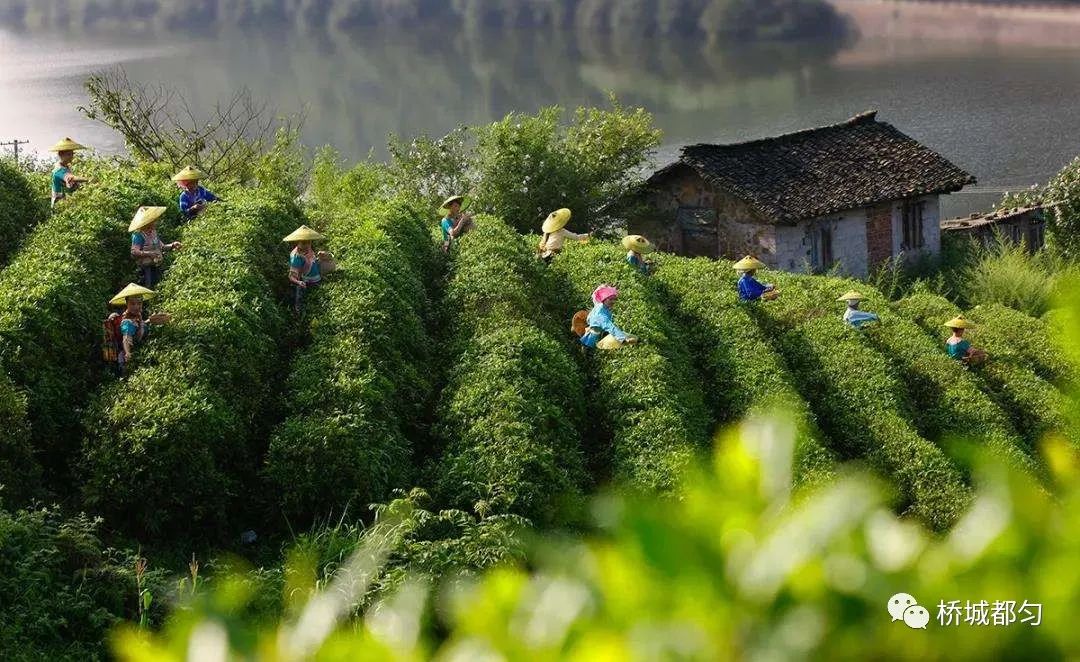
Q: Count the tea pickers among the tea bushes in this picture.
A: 12